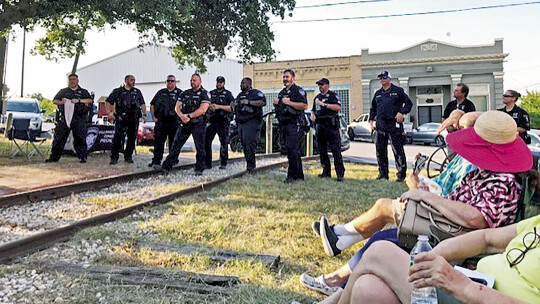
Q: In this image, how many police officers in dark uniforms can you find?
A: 11